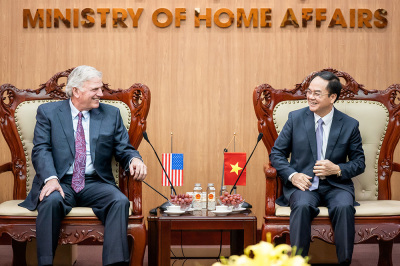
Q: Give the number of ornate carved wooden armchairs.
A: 2